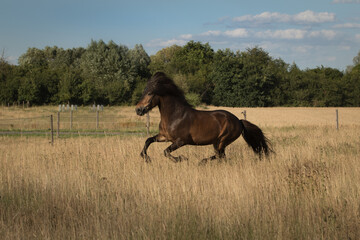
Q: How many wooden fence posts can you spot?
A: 7